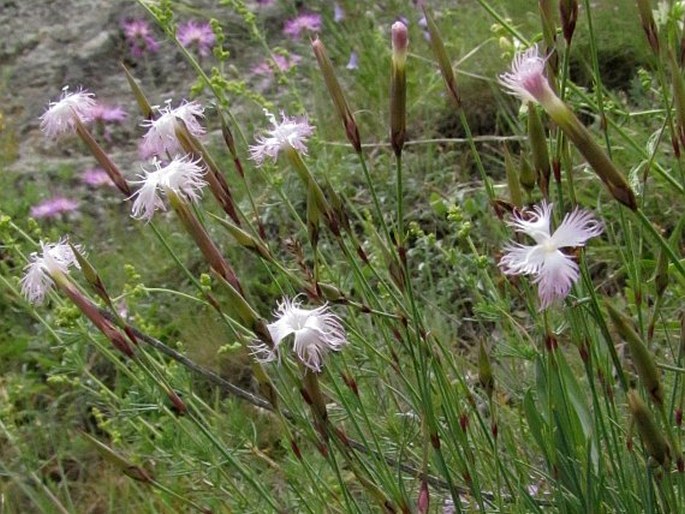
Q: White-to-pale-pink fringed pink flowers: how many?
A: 8